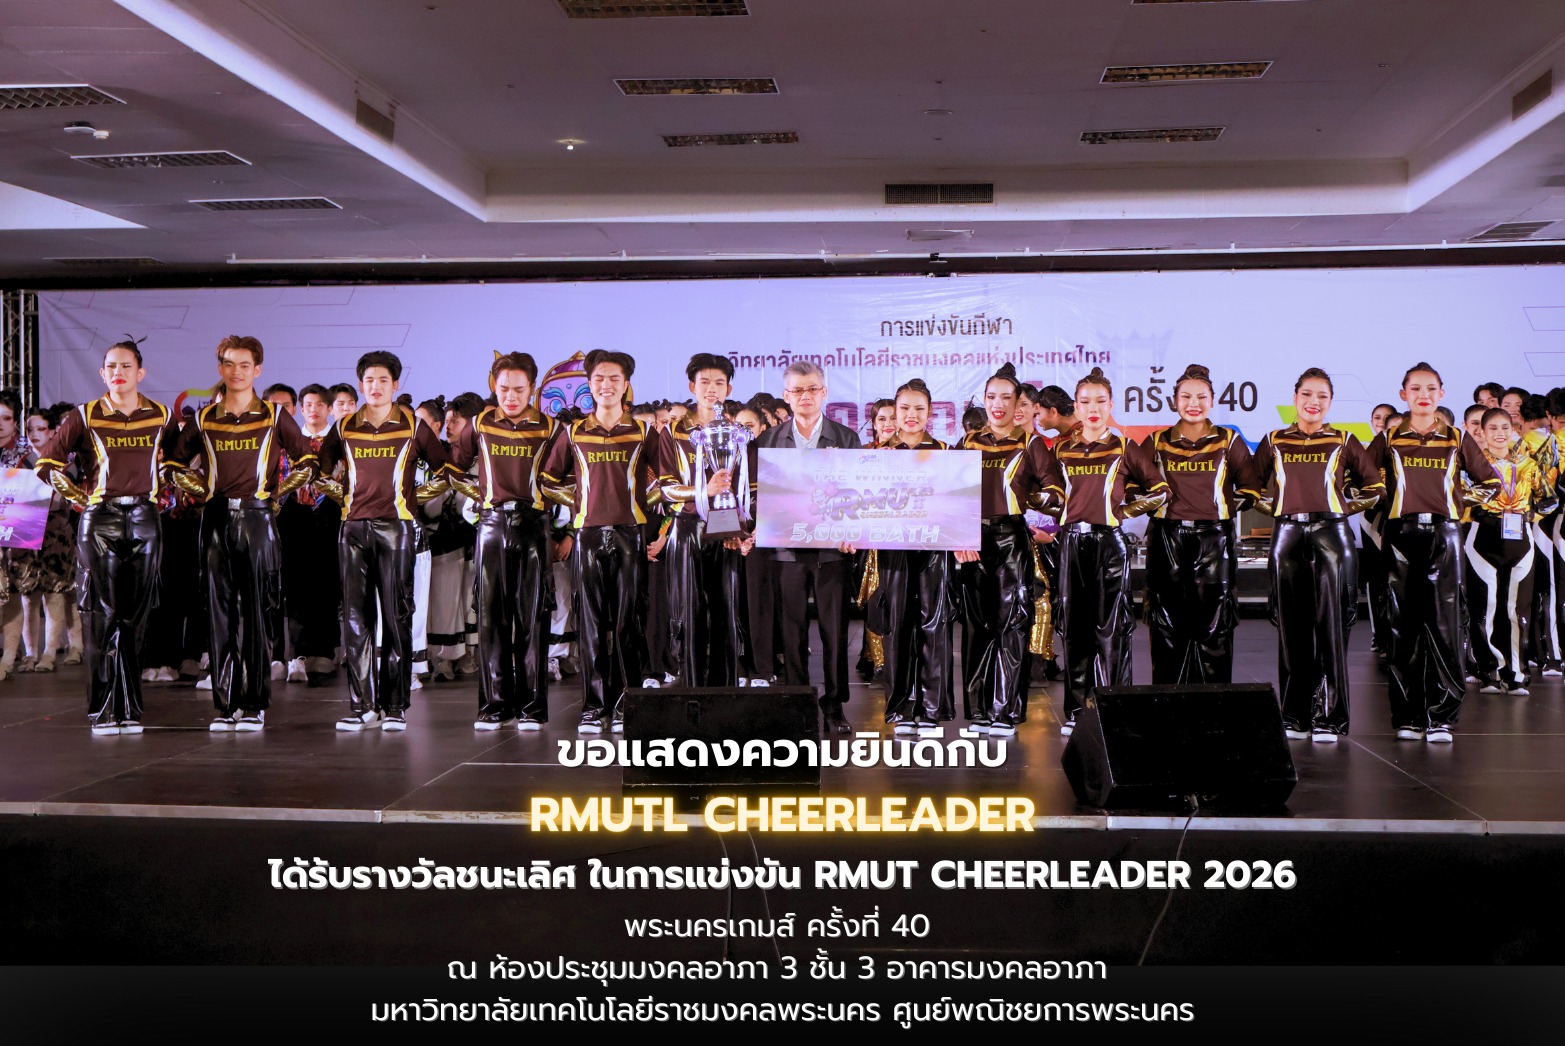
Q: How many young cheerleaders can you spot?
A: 12